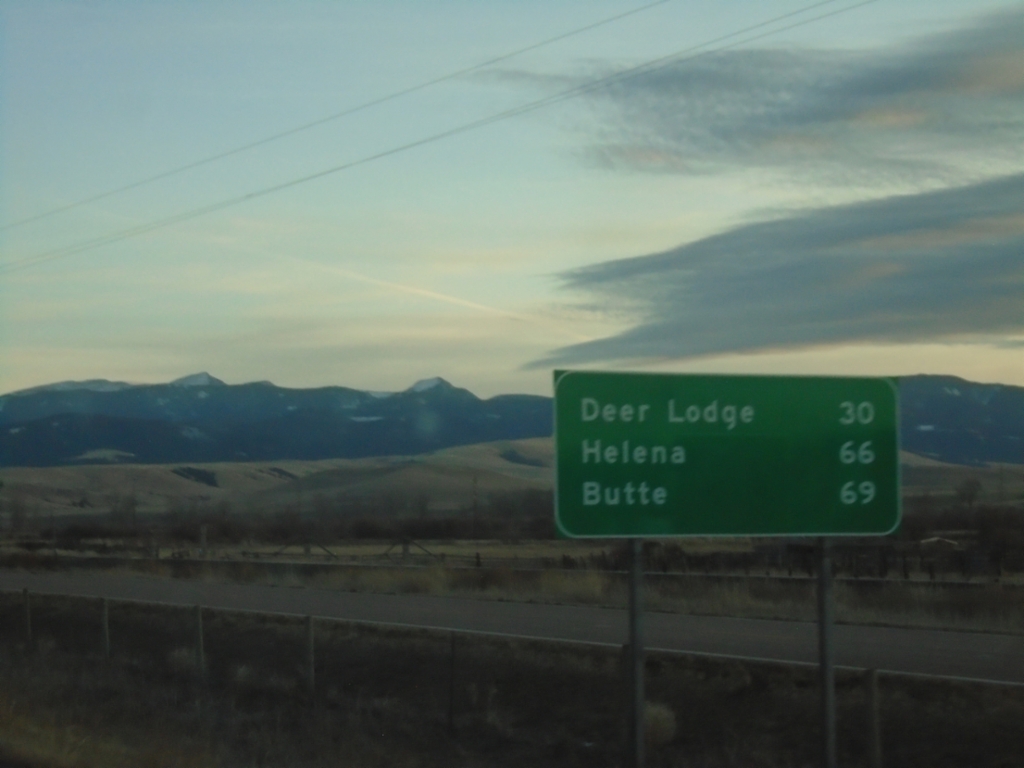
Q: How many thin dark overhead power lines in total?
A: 3